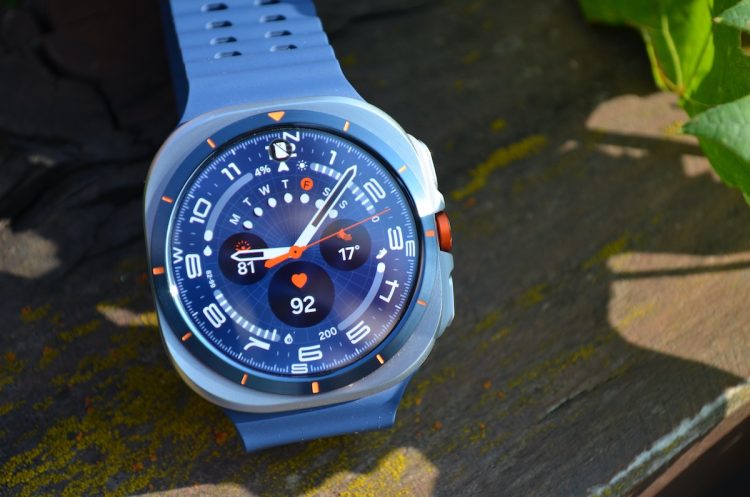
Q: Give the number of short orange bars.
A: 11